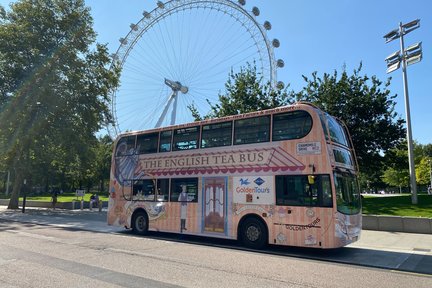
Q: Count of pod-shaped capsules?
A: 11